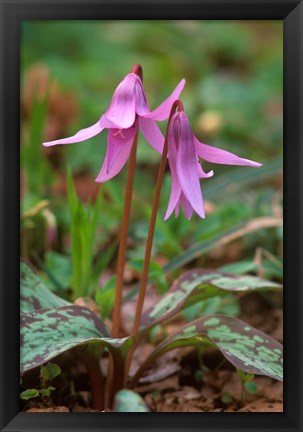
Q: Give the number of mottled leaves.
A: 4